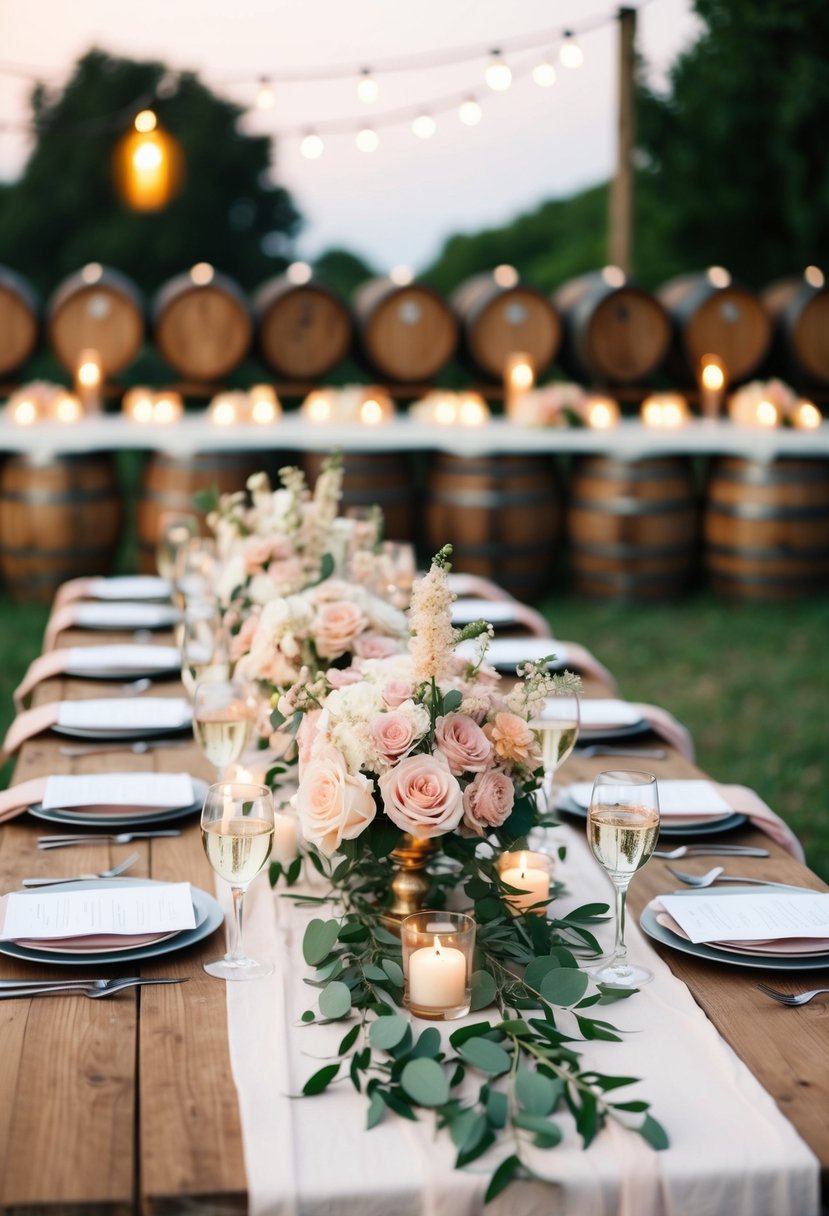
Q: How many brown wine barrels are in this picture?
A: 15